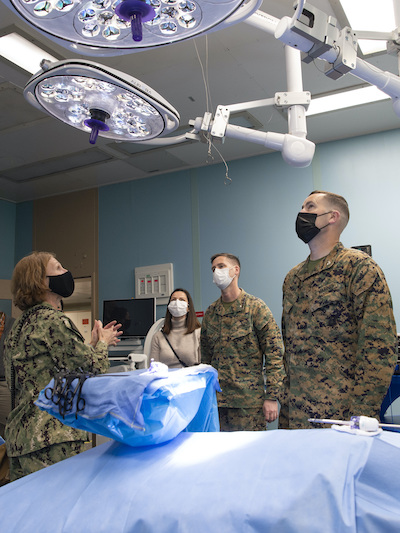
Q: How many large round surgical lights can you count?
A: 2